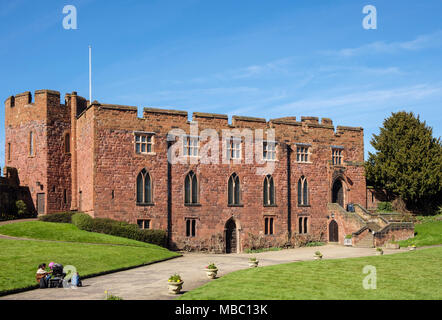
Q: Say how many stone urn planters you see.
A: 6